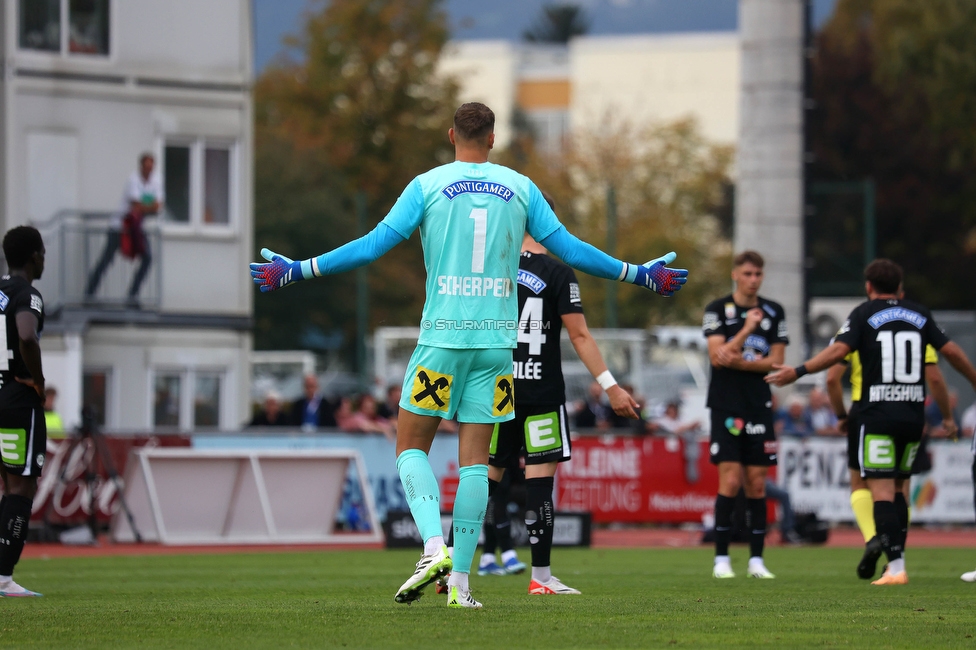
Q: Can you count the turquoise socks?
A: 2